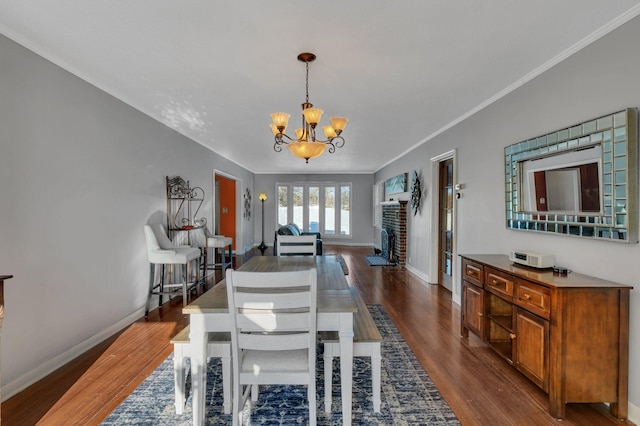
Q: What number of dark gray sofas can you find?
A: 1